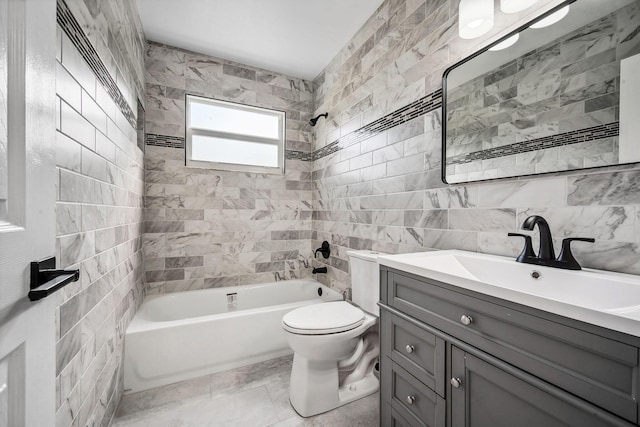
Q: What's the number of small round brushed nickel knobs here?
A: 4